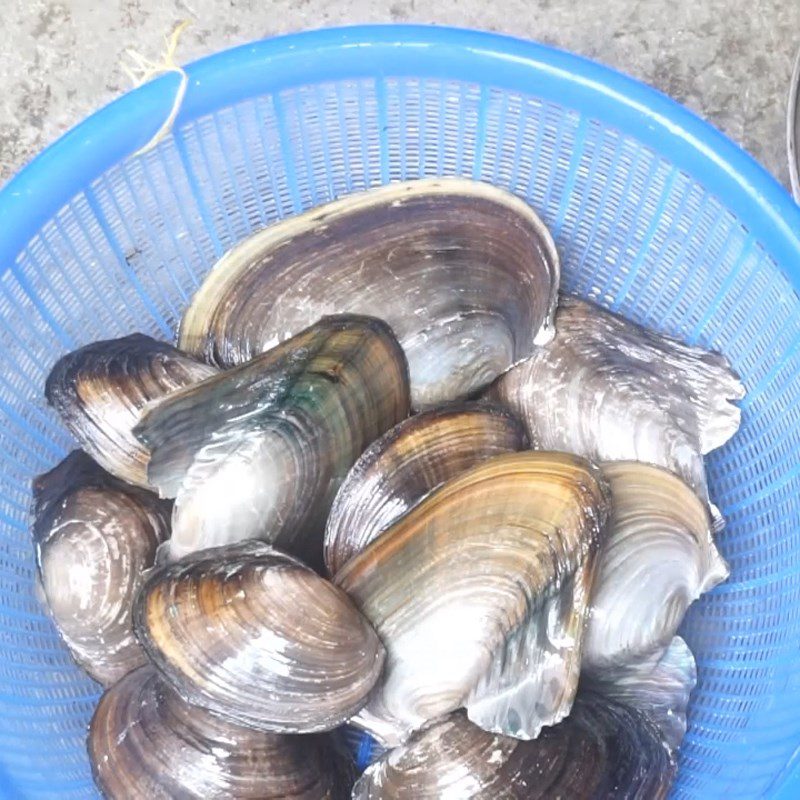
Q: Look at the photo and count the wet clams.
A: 11